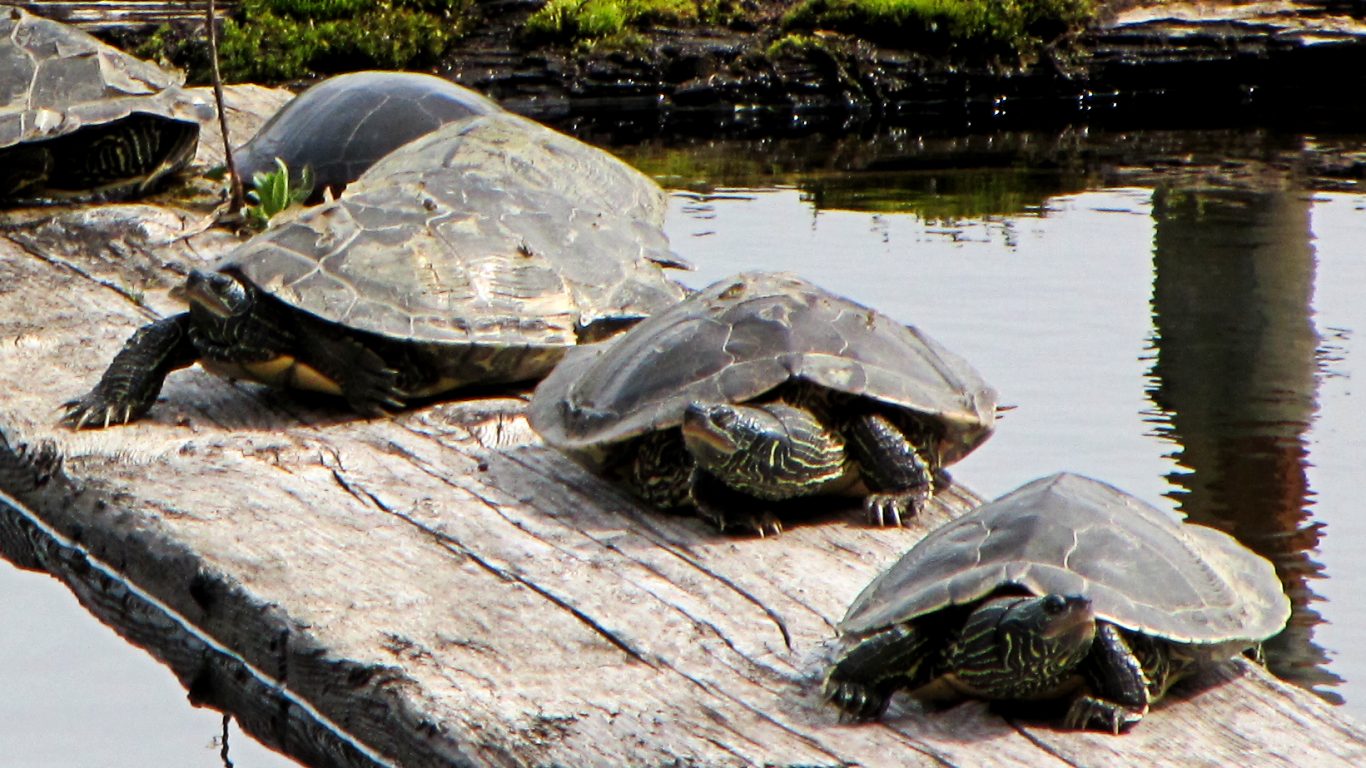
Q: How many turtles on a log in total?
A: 5